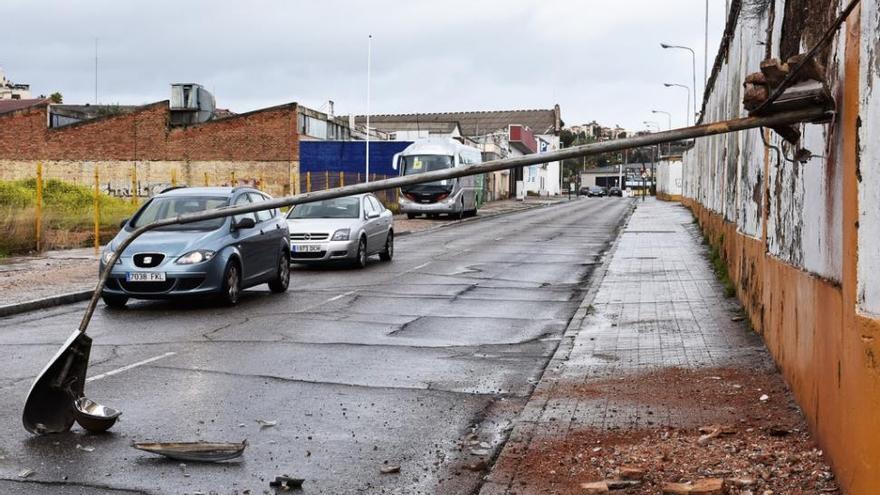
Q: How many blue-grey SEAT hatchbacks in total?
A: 1